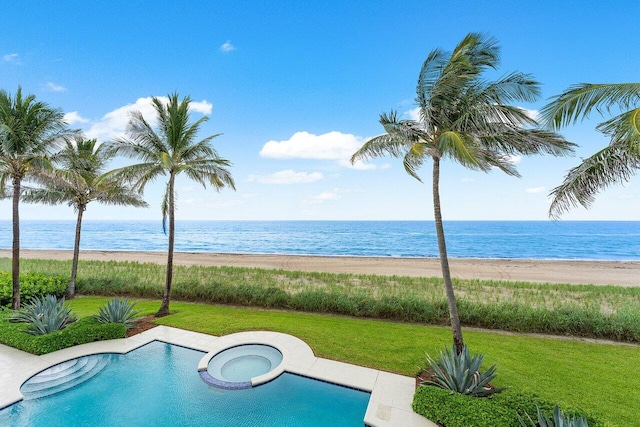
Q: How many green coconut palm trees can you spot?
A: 5